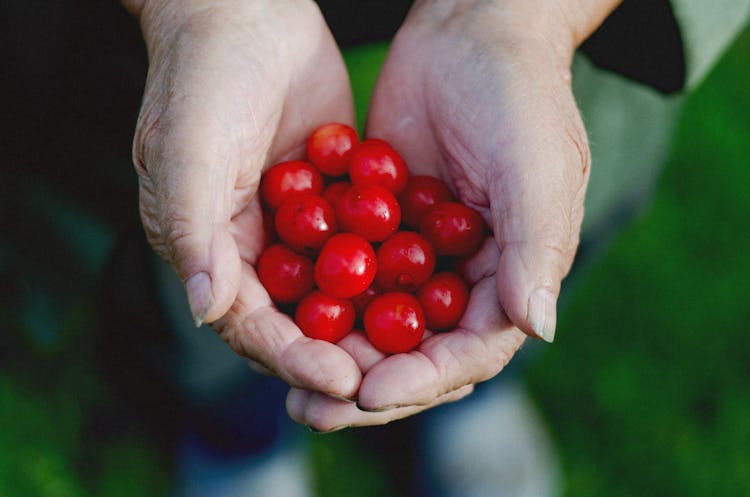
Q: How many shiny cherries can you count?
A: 15